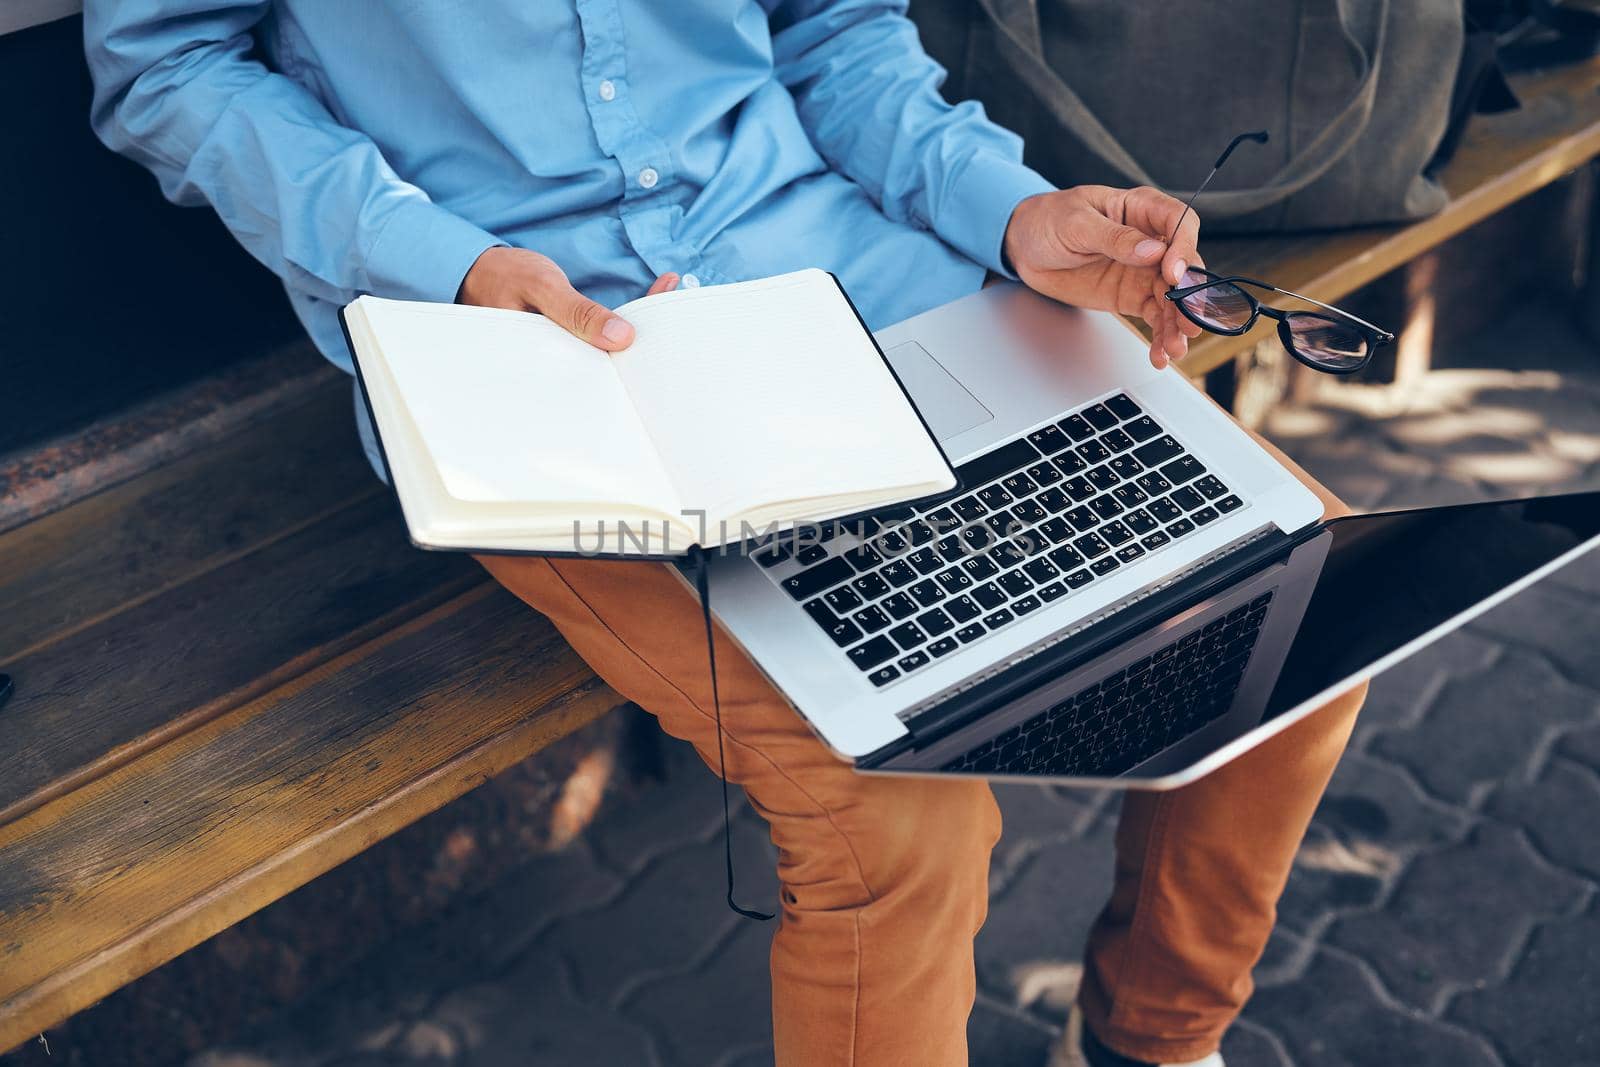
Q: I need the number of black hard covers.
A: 1